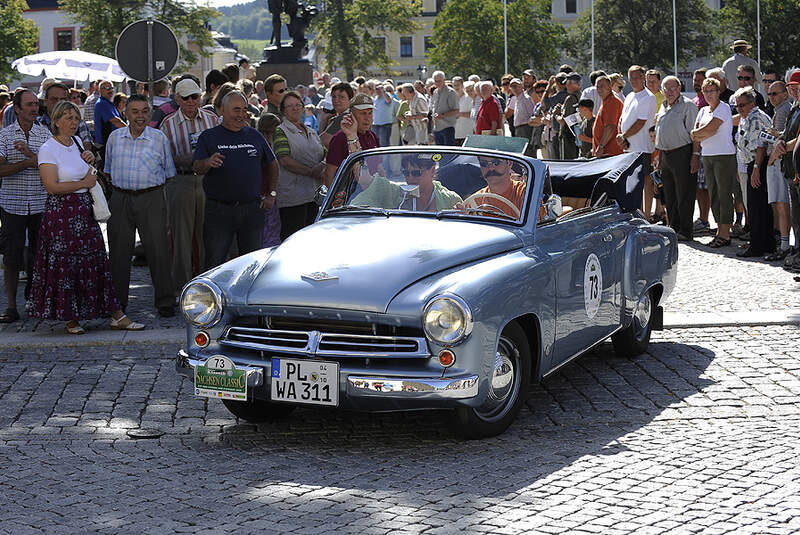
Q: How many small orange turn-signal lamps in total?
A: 2